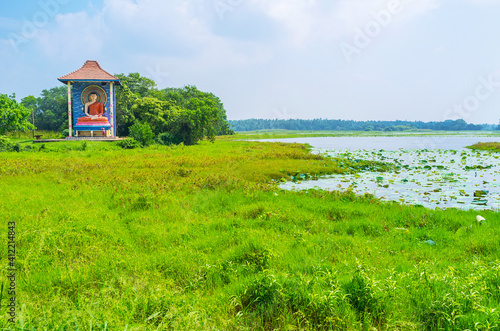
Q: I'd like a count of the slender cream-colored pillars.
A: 2